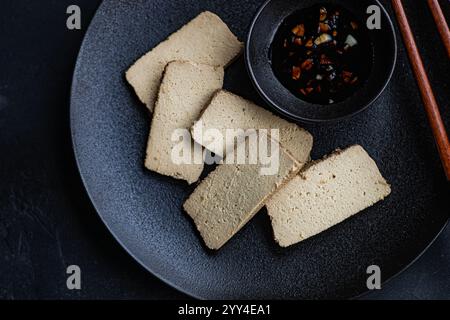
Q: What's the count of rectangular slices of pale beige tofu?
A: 5